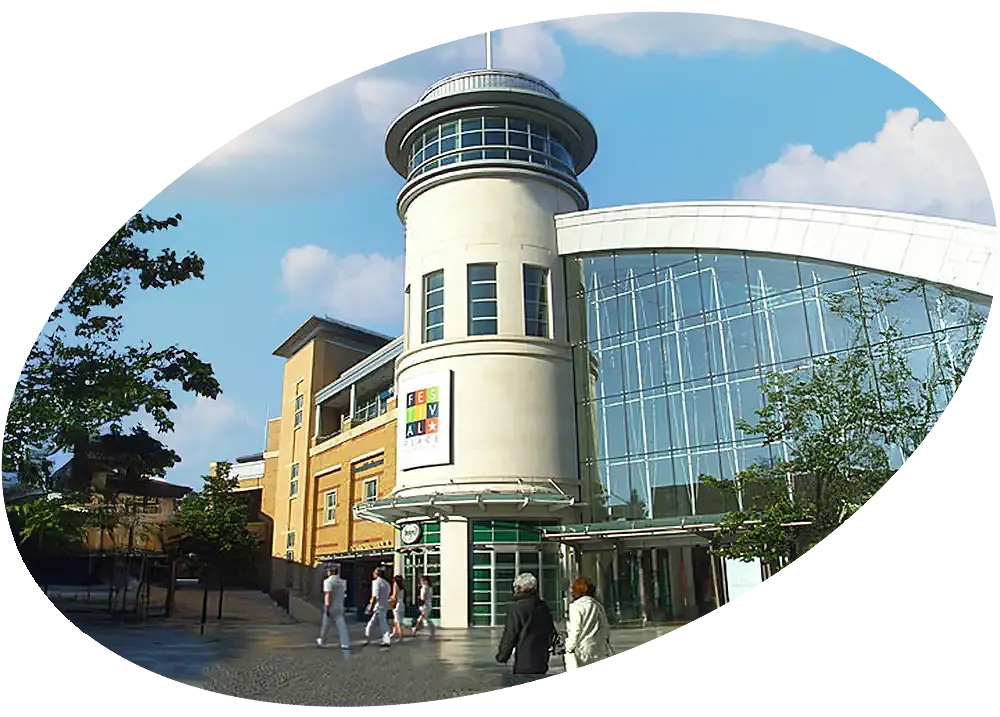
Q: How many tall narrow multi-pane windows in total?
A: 3